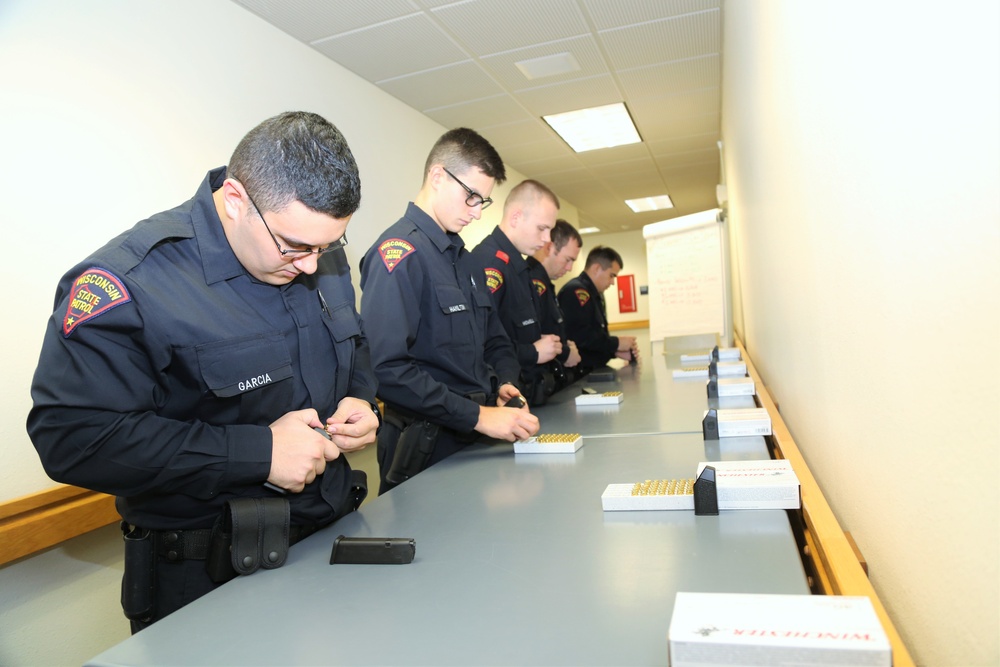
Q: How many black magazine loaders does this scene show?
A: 5